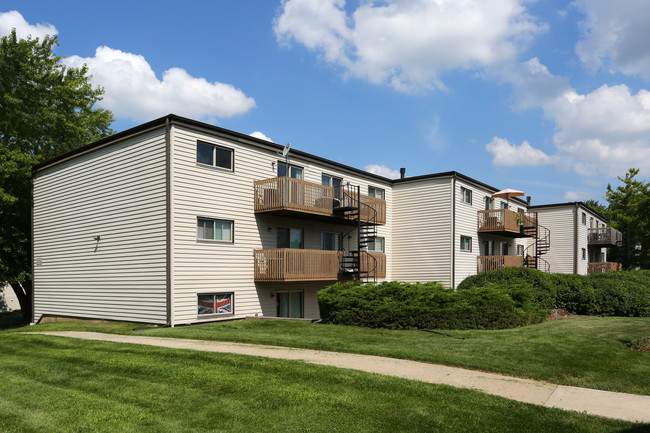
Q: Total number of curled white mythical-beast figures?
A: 0